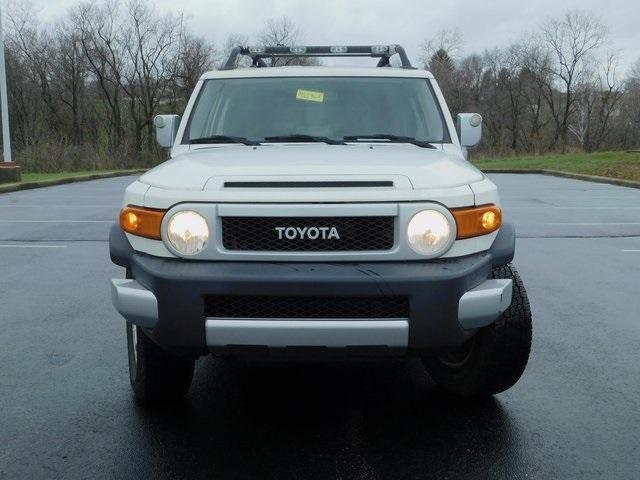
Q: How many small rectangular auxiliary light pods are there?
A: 4